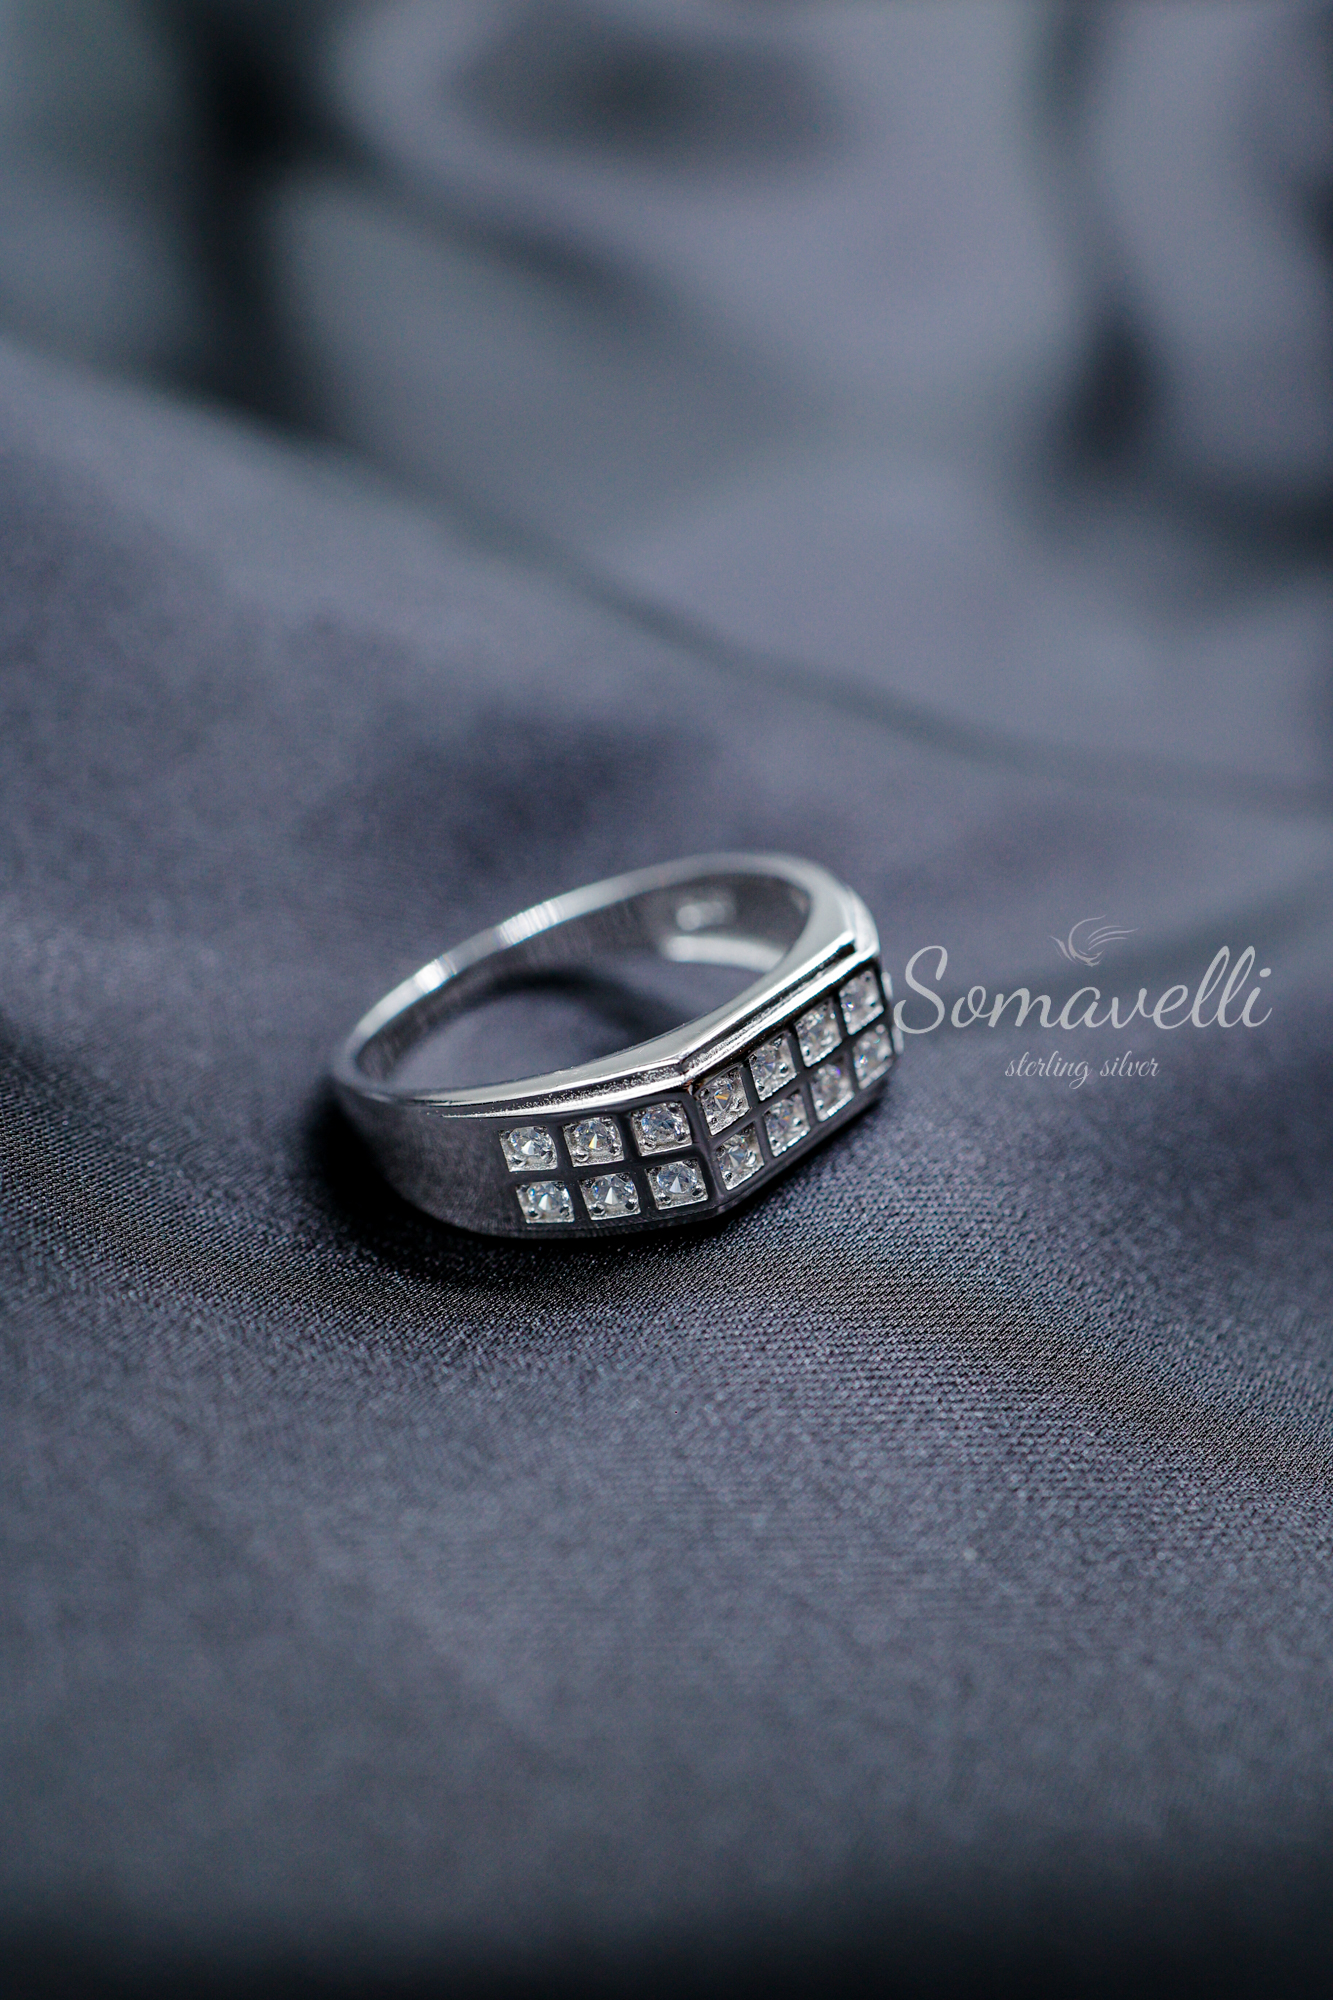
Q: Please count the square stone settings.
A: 14